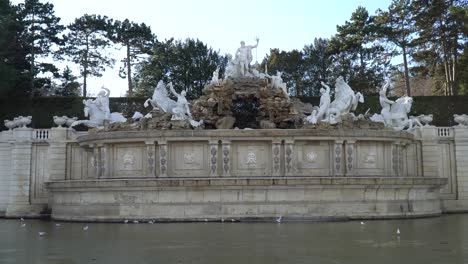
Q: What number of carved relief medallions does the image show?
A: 5